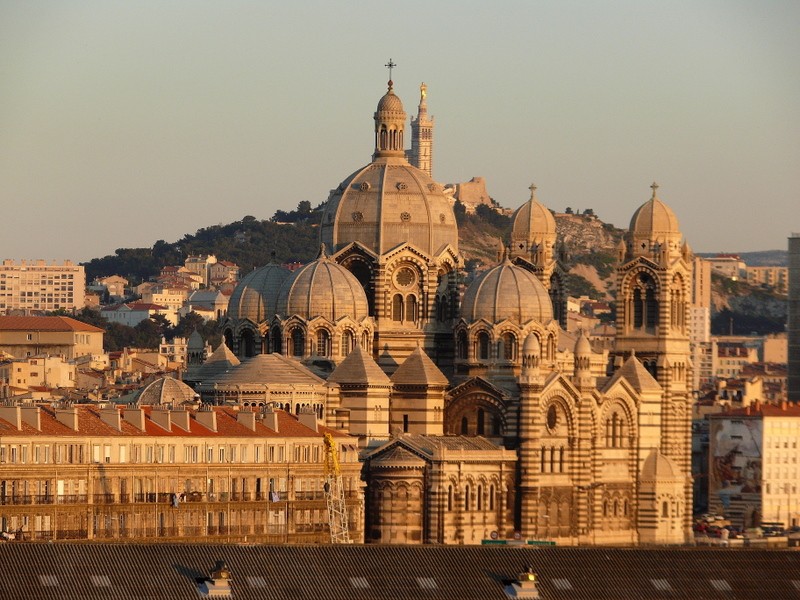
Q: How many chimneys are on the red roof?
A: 11